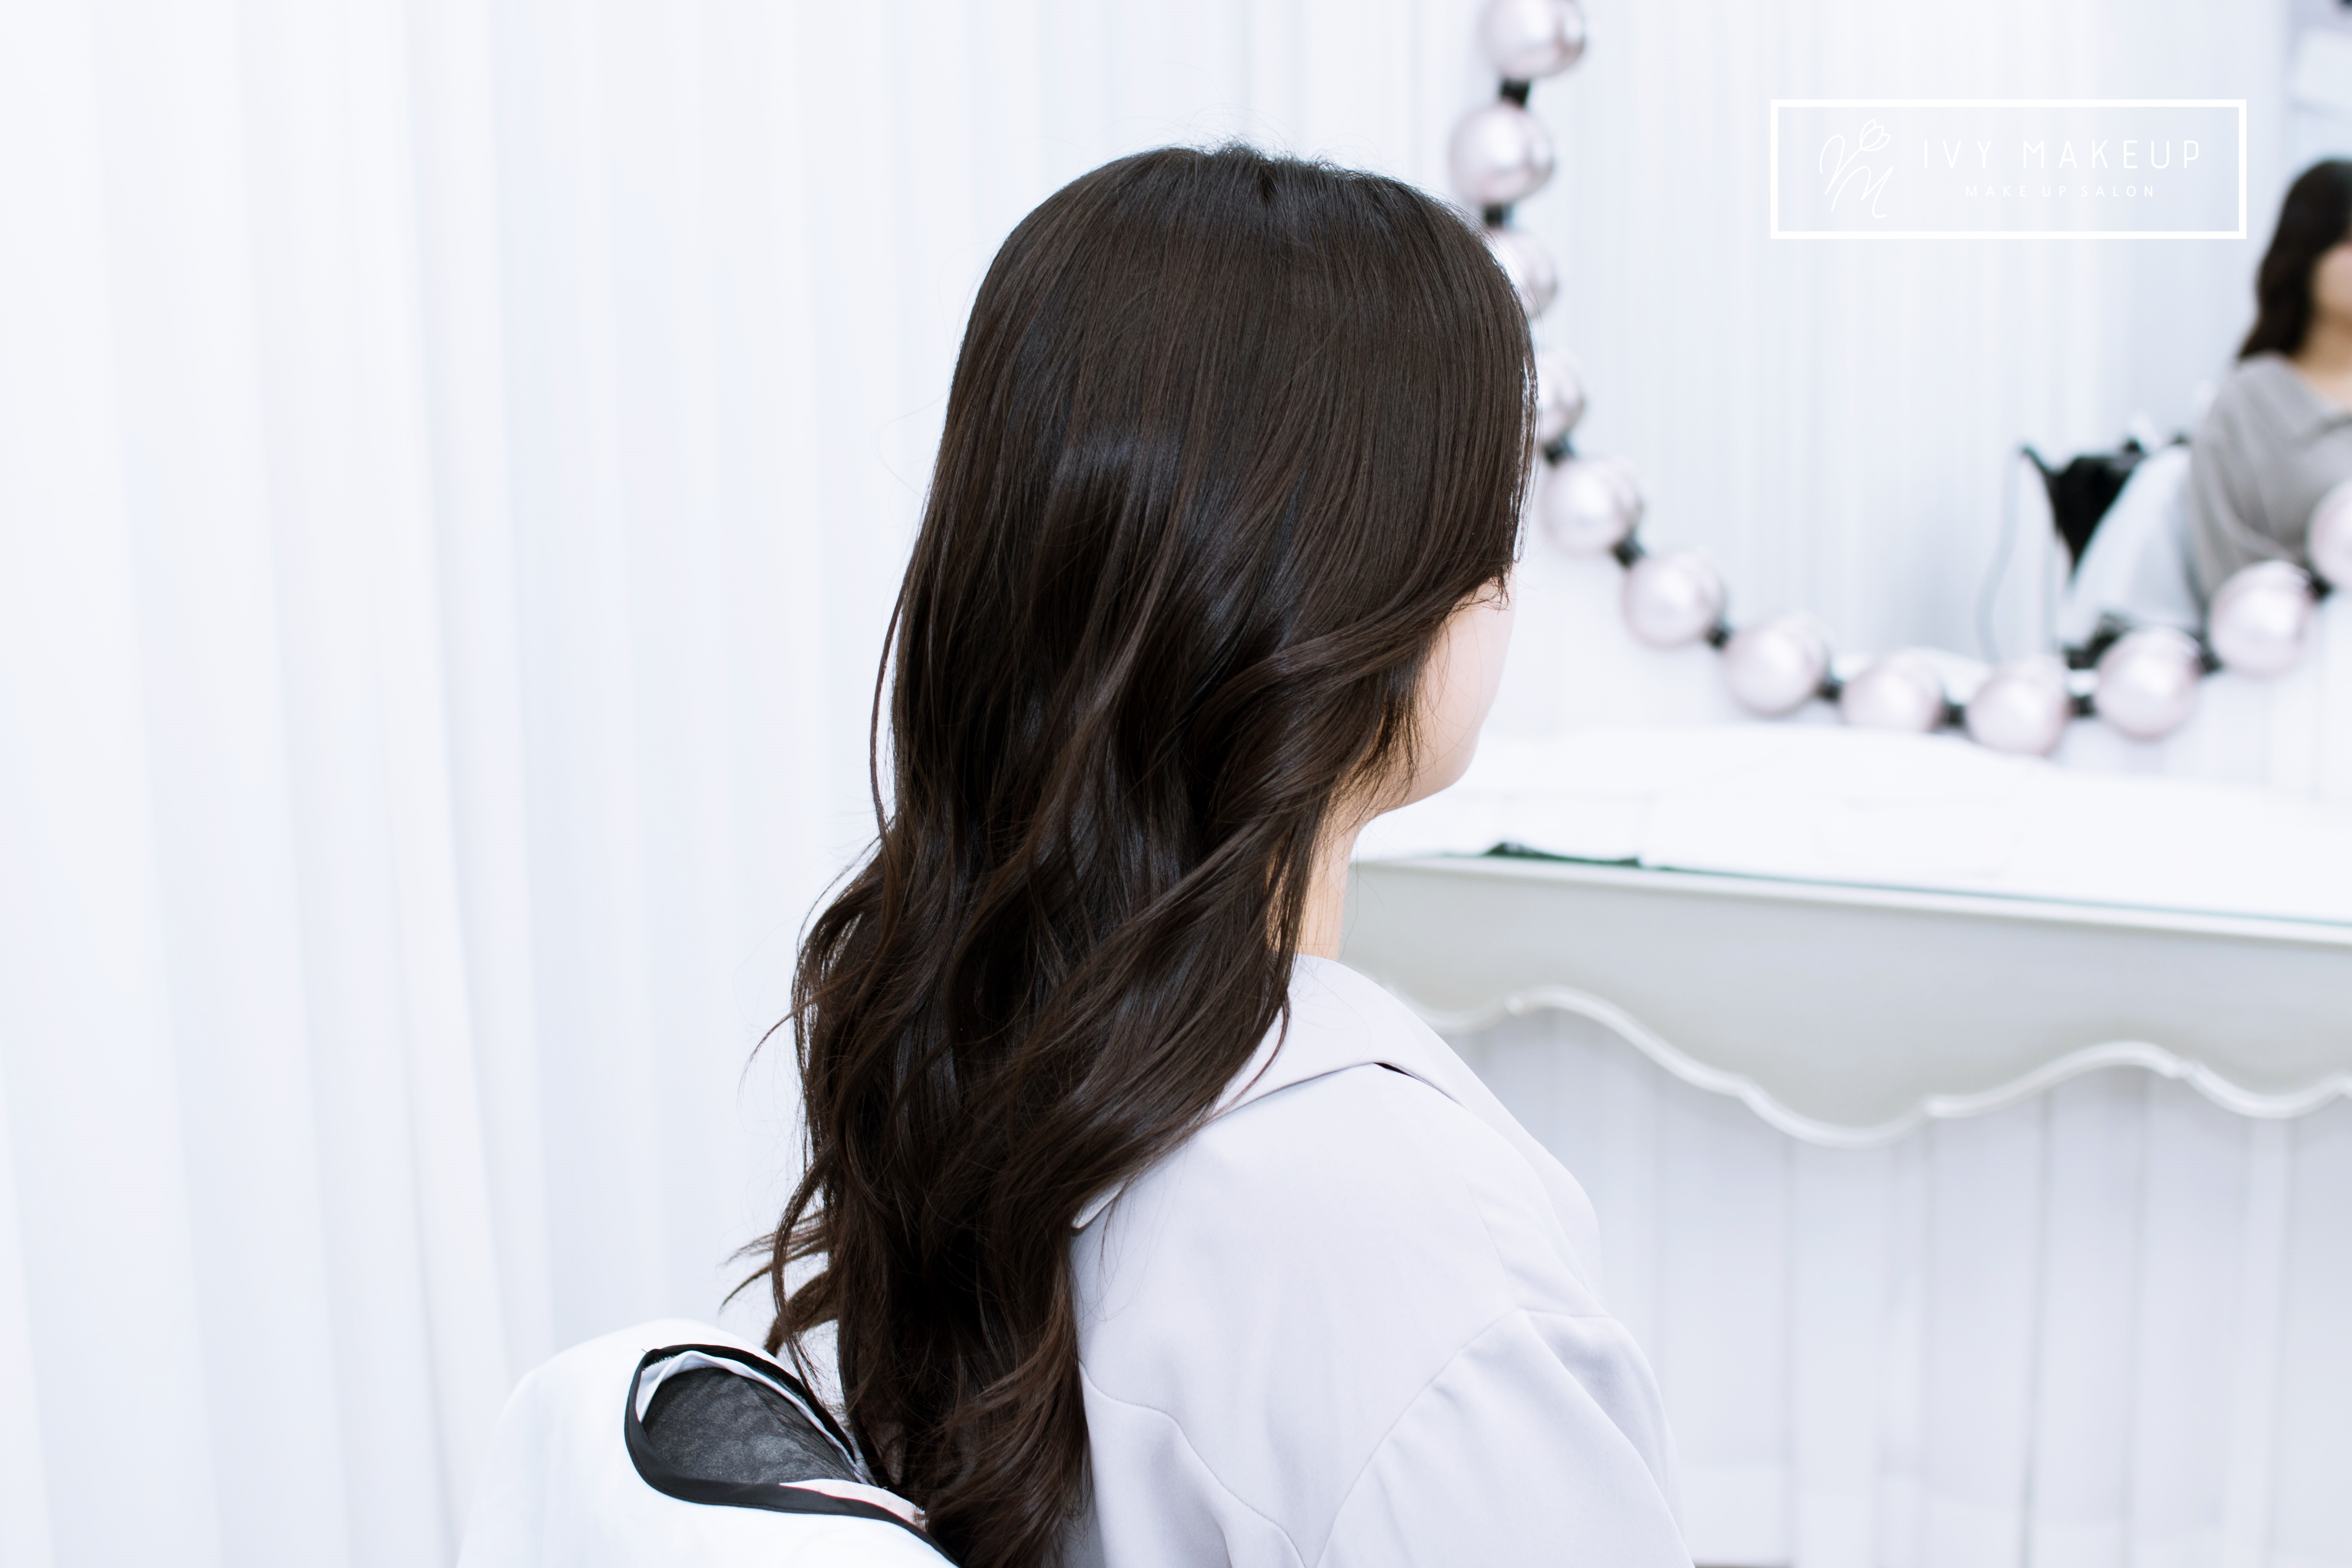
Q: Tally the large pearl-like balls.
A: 12